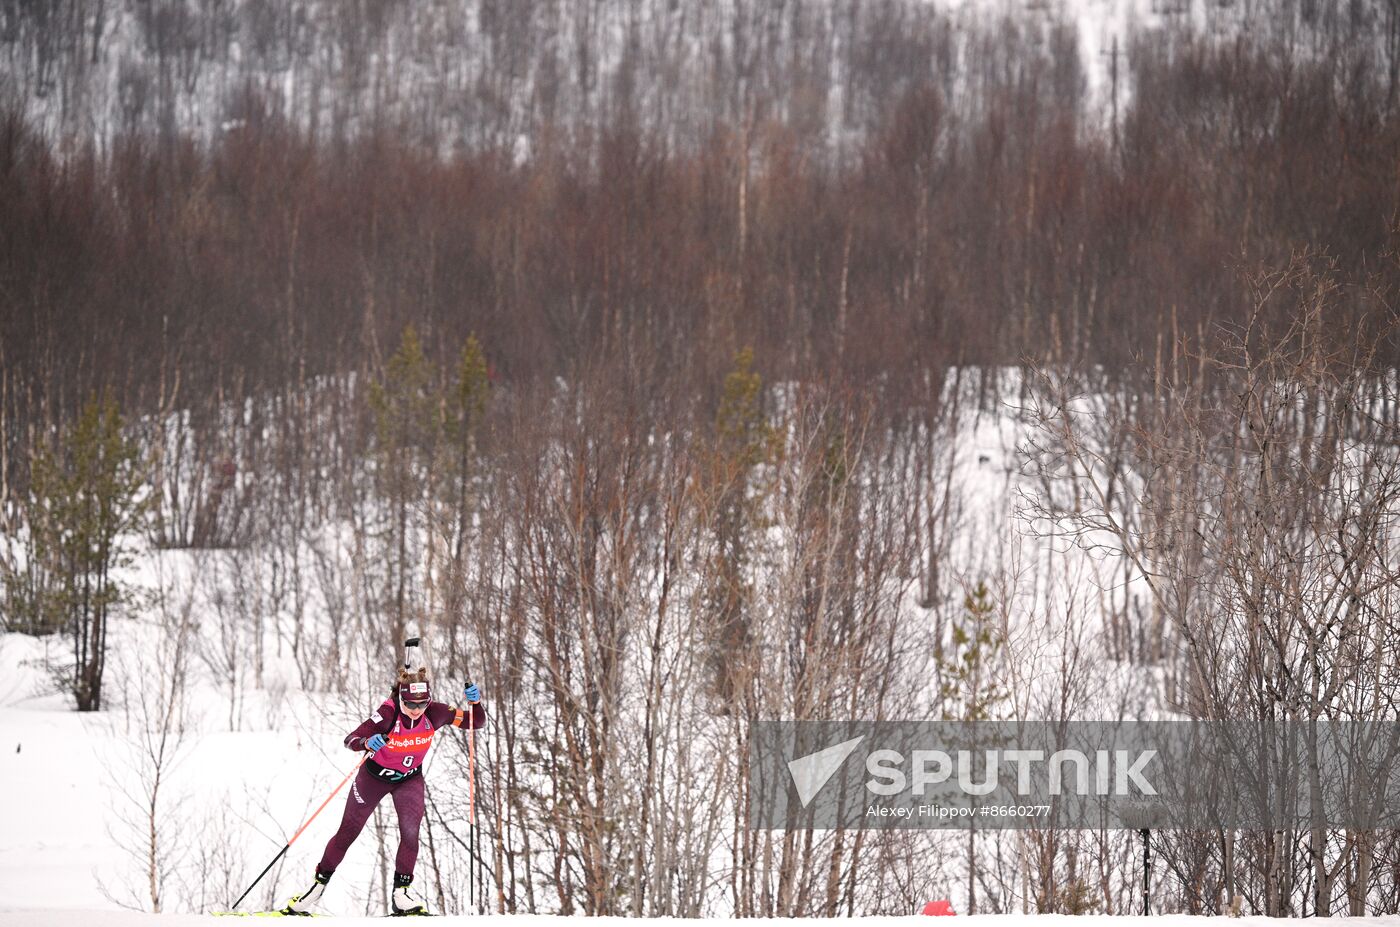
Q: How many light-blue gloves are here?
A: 2